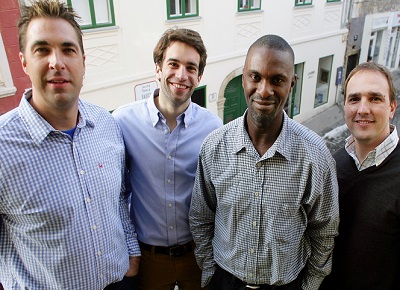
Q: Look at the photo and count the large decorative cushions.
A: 0